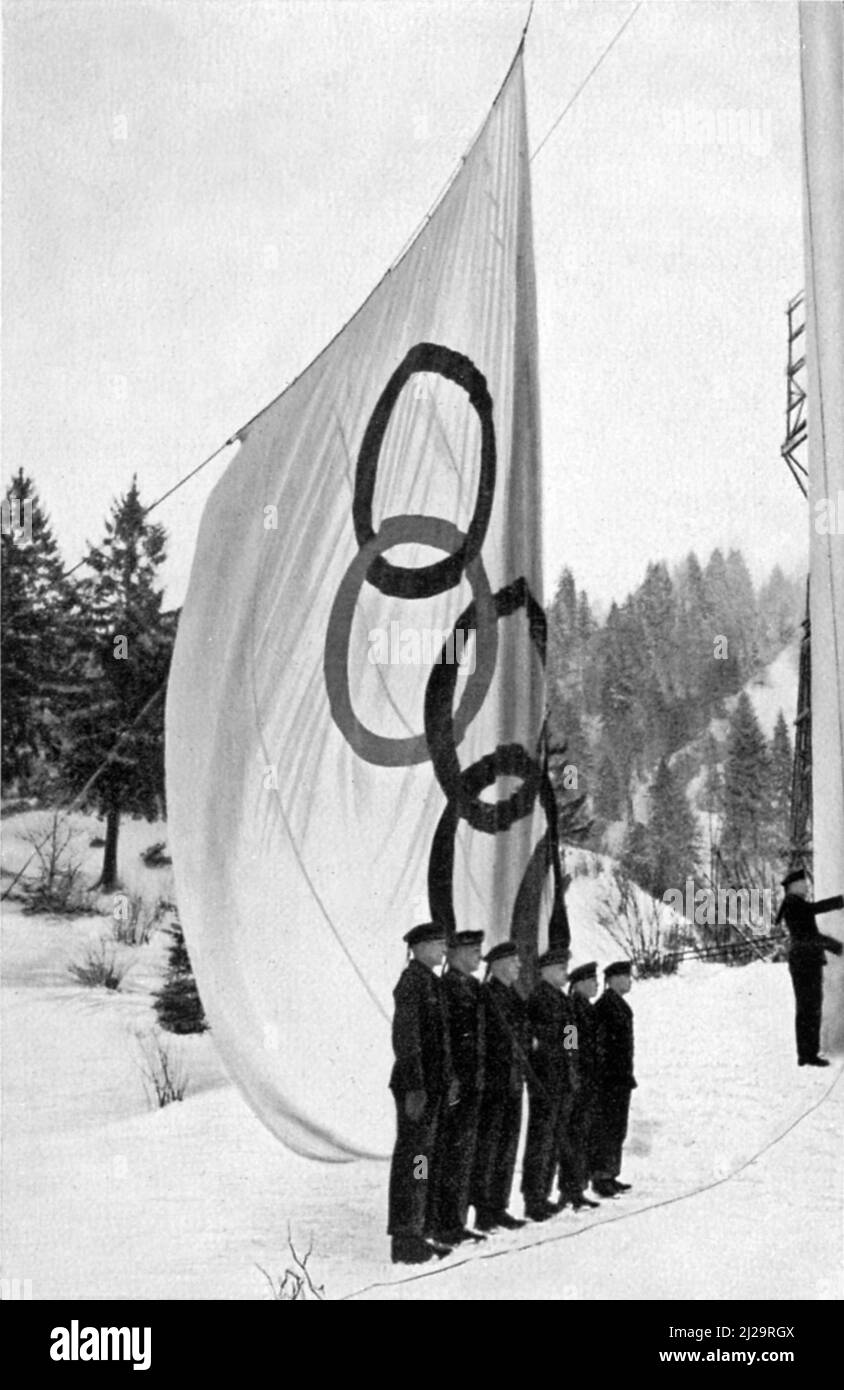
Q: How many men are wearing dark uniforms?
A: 7